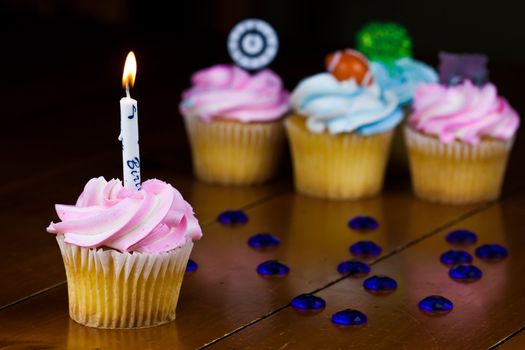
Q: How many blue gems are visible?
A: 15